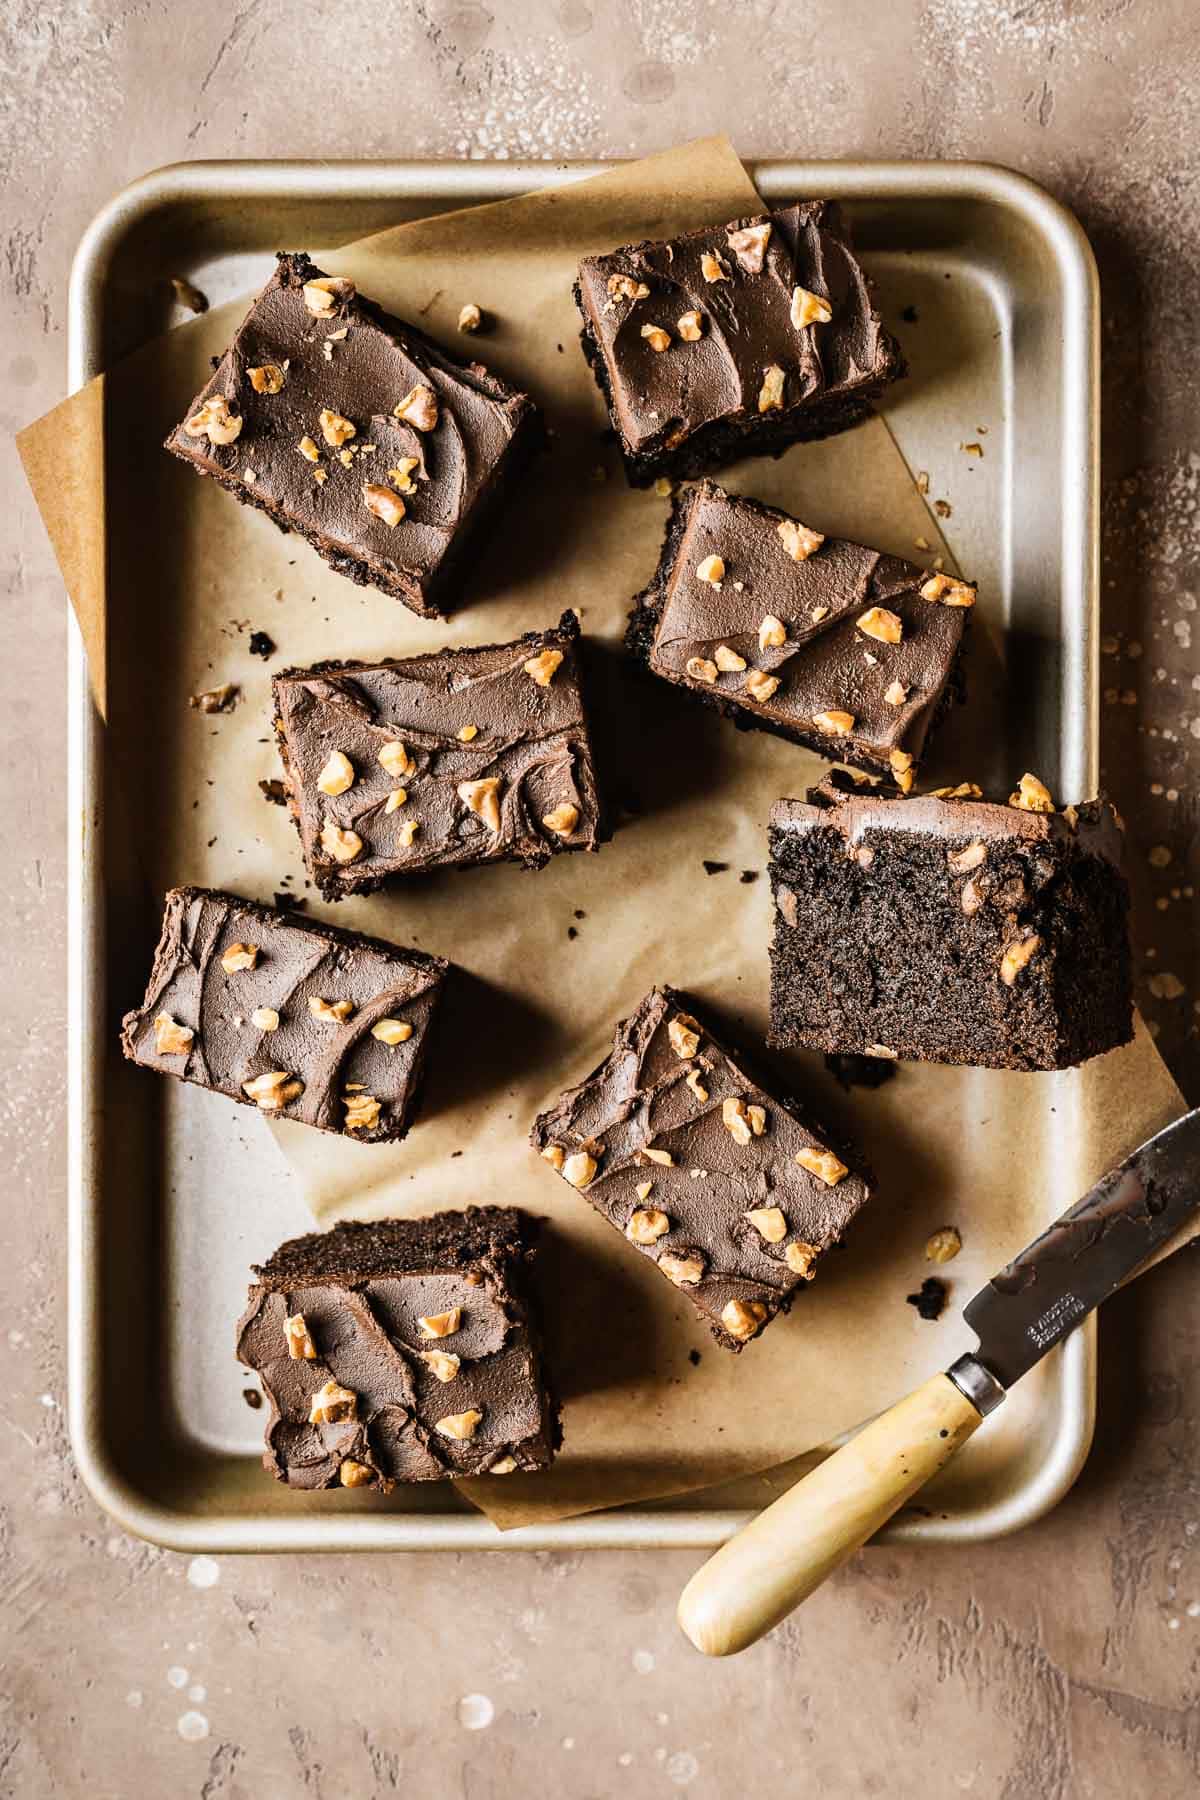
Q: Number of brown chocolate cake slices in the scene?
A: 8